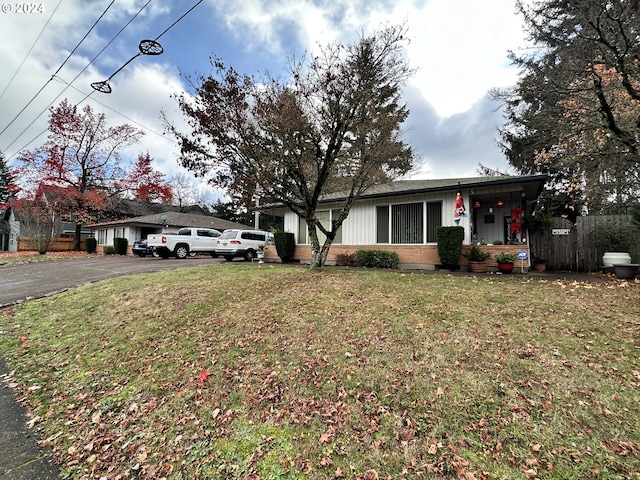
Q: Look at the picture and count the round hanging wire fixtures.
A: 2